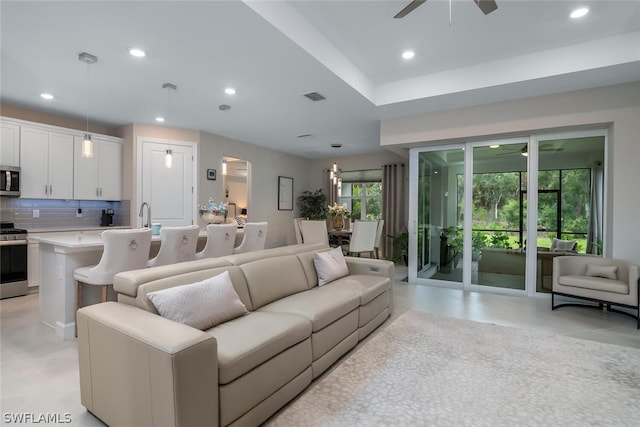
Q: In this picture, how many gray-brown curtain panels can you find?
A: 2